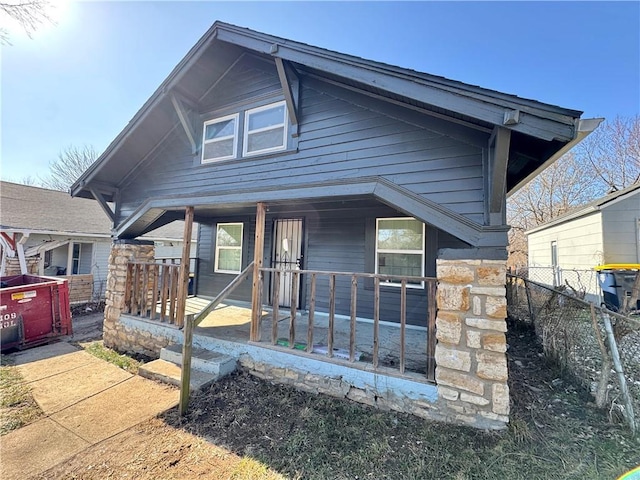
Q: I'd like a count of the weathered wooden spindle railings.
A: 2